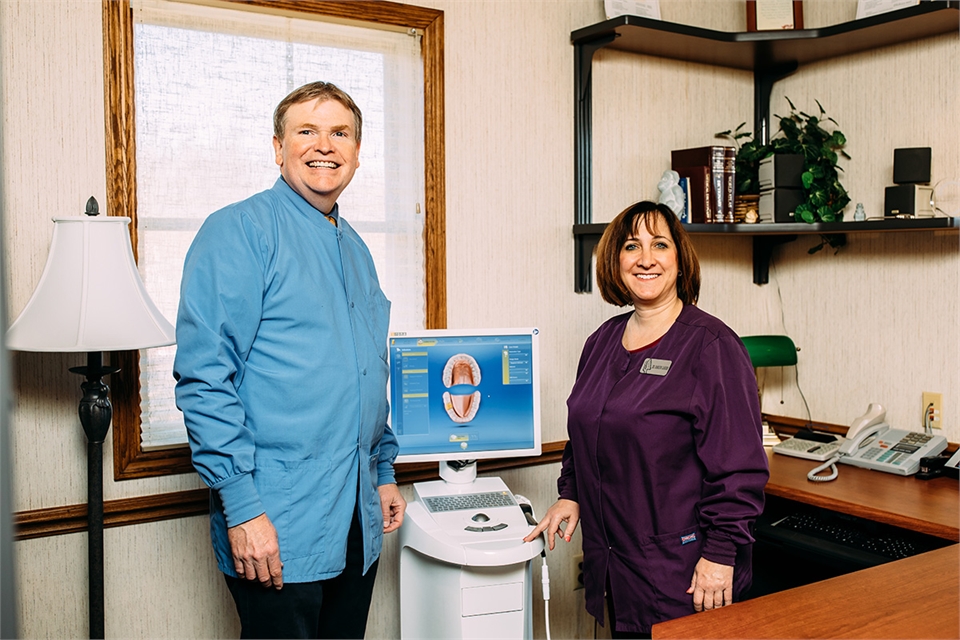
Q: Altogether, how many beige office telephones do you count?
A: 1